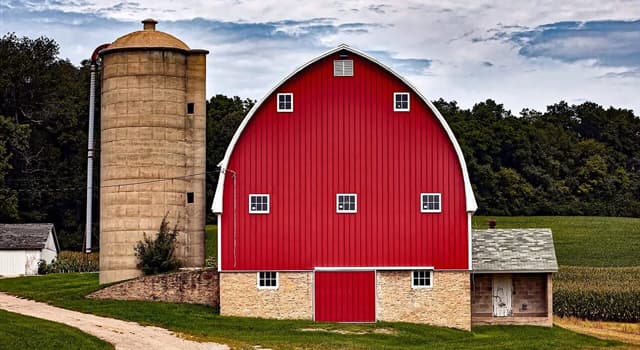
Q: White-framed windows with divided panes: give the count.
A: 7